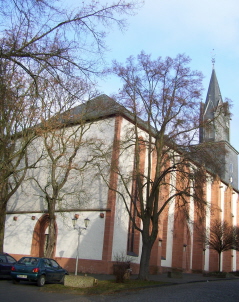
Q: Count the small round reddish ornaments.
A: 4